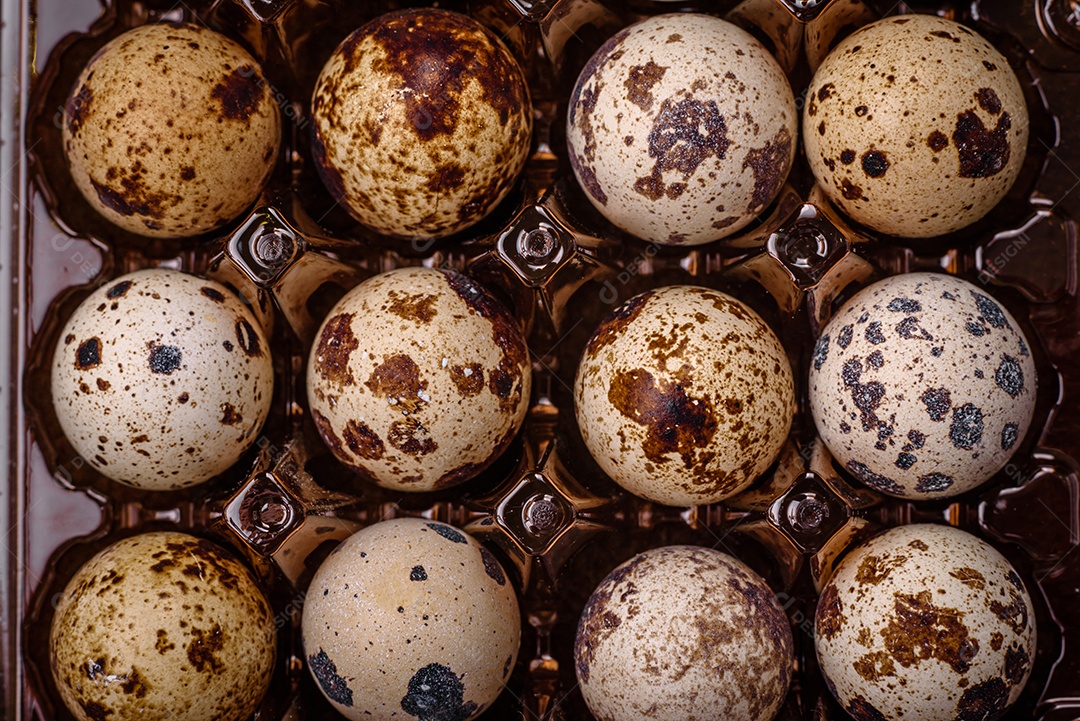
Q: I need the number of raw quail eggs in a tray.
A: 12